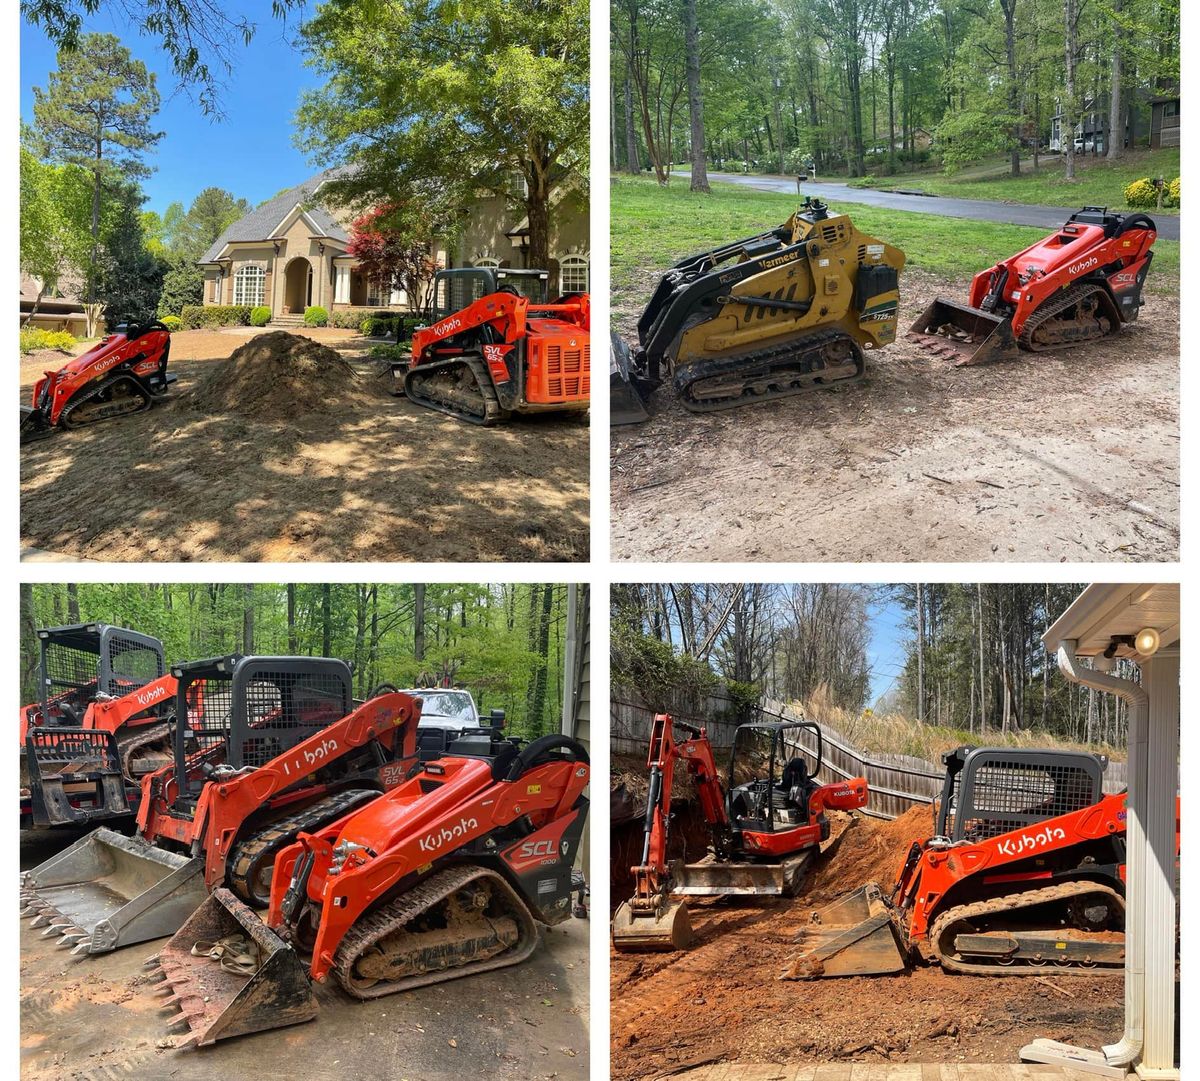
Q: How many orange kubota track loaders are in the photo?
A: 7